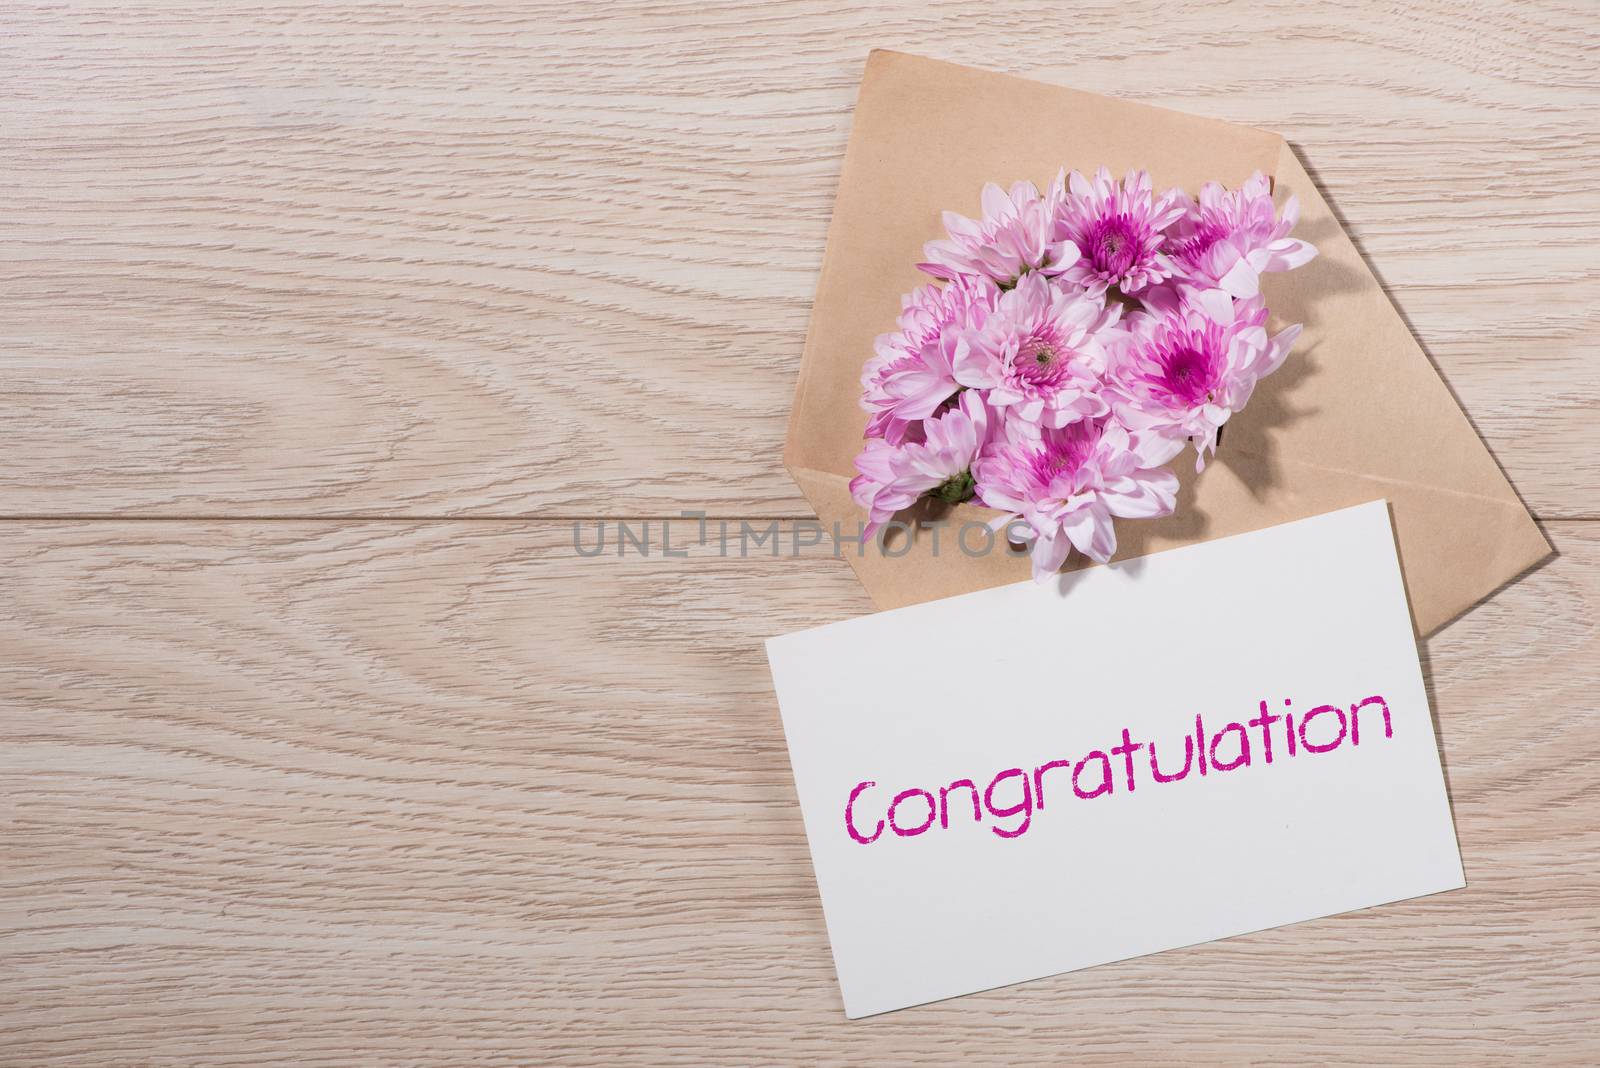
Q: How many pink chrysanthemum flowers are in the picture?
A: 8